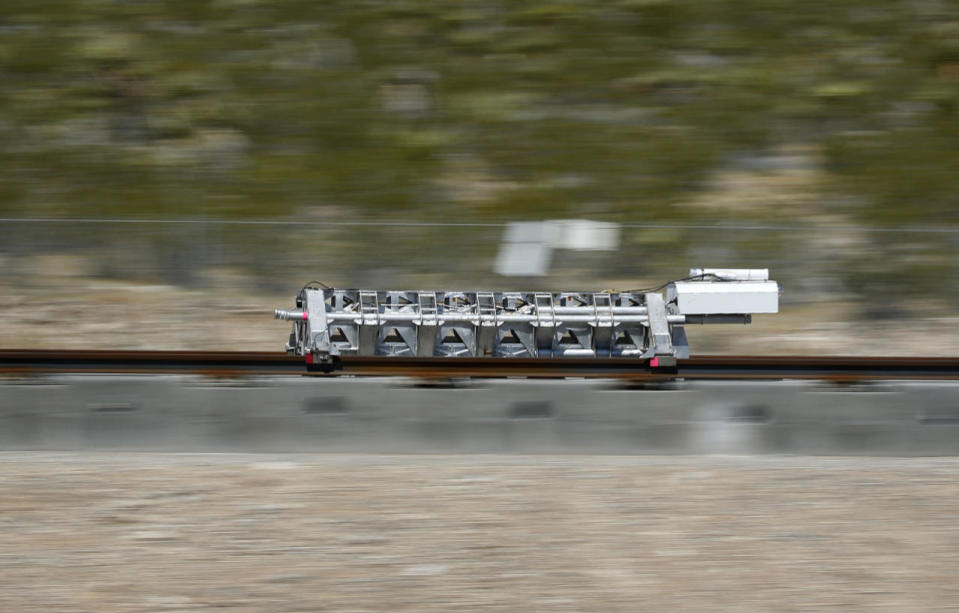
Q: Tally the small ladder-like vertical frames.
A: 5